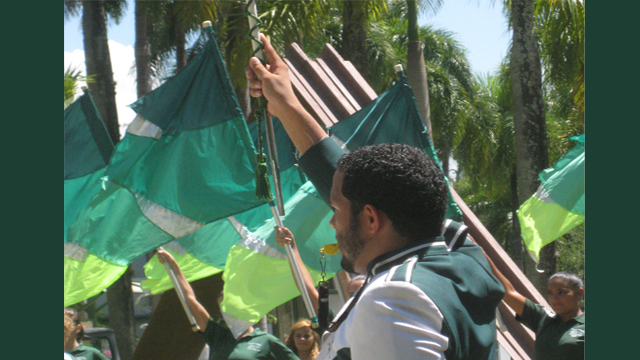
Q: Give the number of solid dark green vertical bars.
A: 2